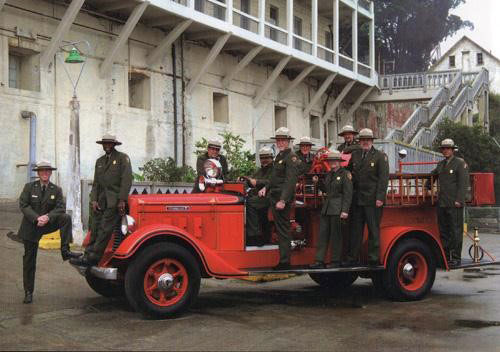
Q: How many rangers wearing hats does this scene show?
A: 10